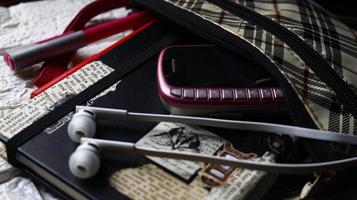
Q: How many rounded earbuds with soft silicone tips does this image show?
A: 2